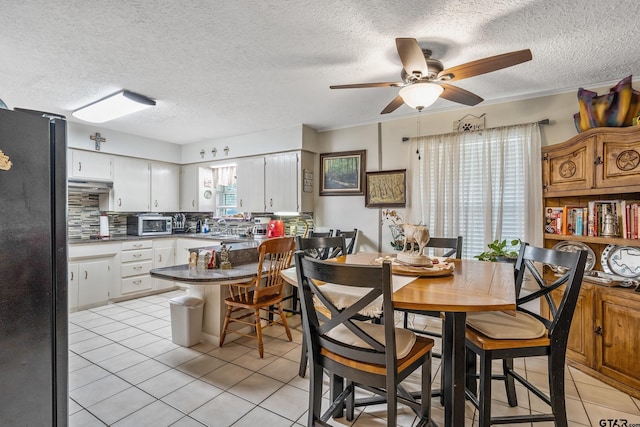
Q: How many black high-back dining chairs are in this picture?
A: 6